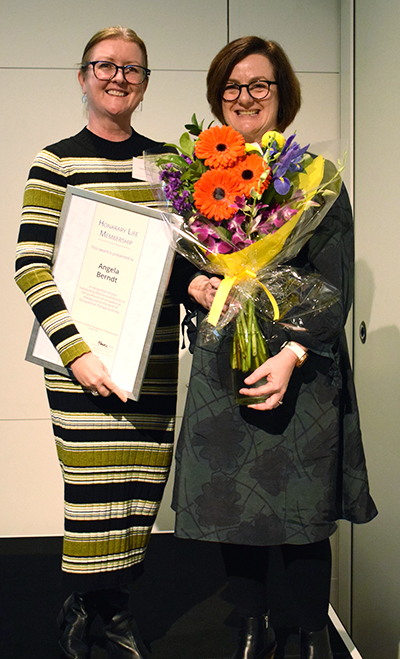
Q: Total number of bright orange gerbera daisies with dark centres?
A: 3